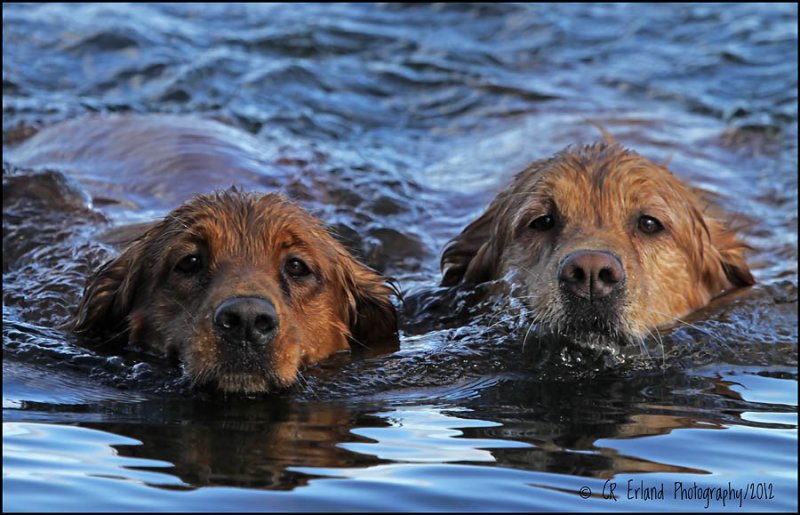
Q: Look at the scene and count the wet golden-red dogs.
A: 2